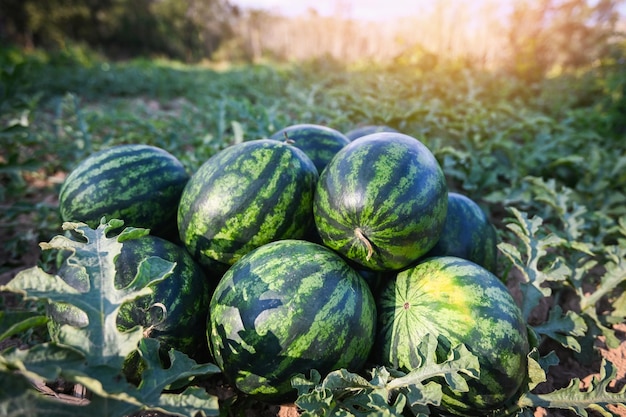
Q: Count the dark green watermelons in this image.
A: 9